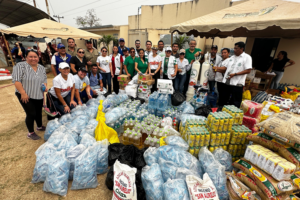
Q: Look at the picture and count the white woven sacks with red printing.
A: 2